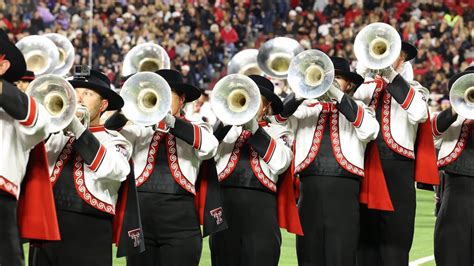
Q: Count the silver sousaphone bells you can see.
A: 11